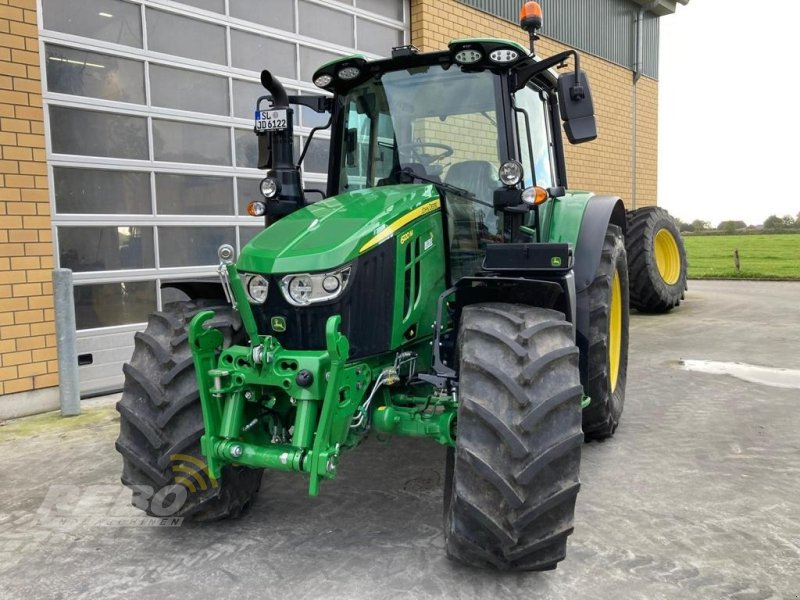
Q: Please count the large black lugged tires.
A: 4